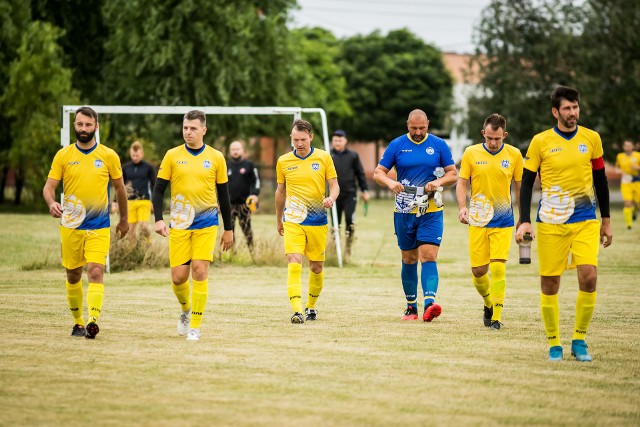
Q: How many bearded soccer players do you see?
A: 3